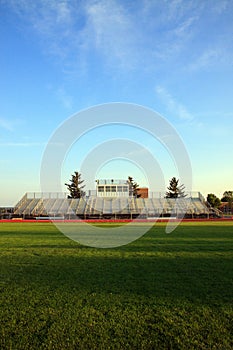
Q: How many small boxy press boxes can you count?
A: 1